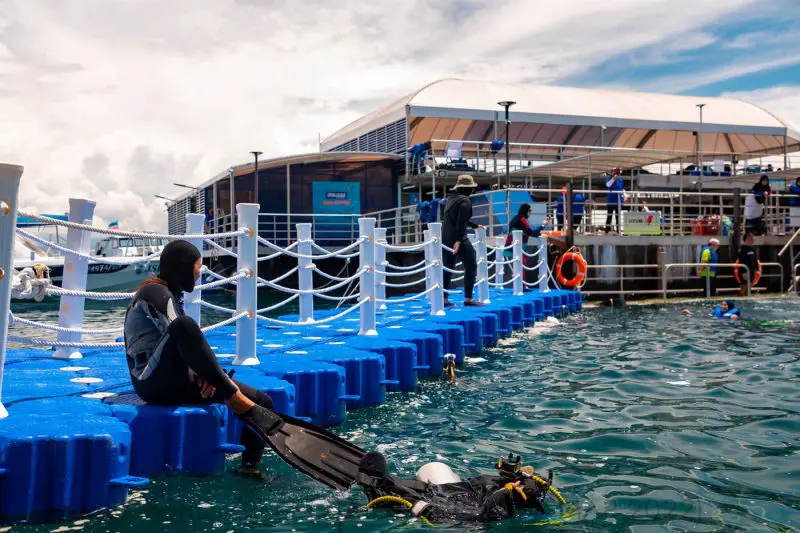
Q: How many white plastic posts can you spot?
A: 14